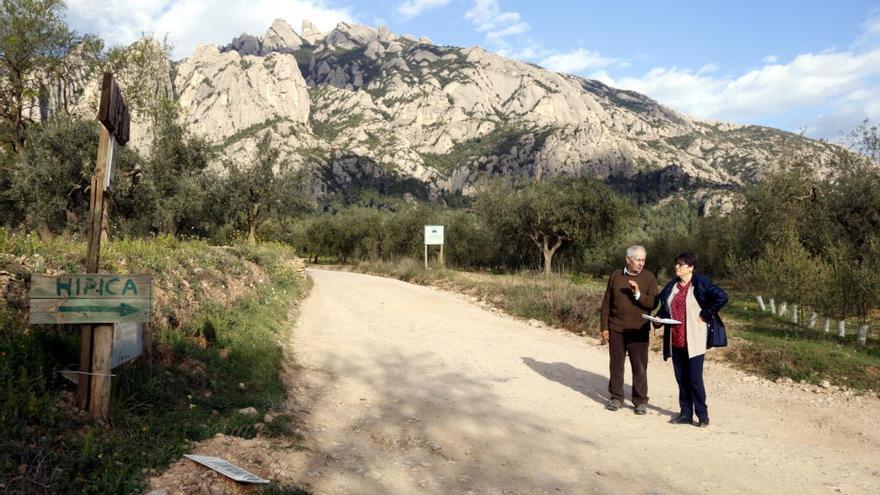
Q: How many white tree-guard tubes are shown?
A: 8